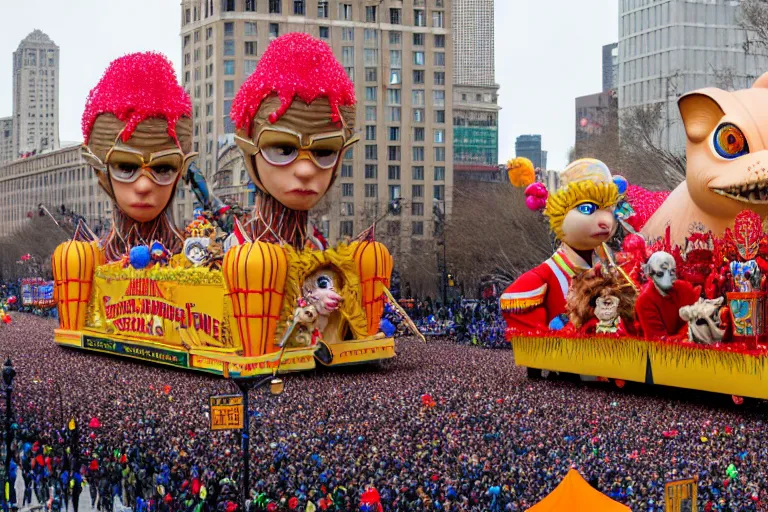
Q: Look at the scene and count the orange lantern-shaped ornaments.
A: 3